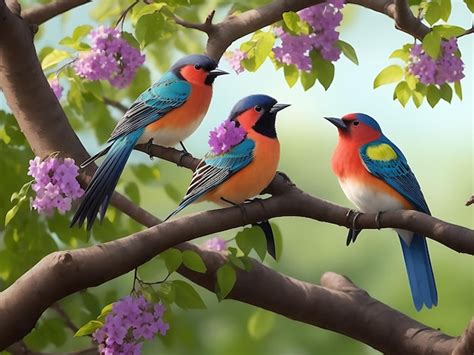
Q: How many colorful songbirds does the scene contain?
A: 3